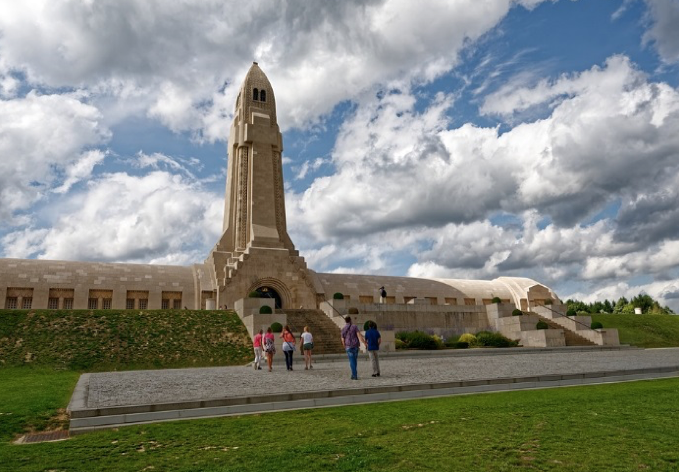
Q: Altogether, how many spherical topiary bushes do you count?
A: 12